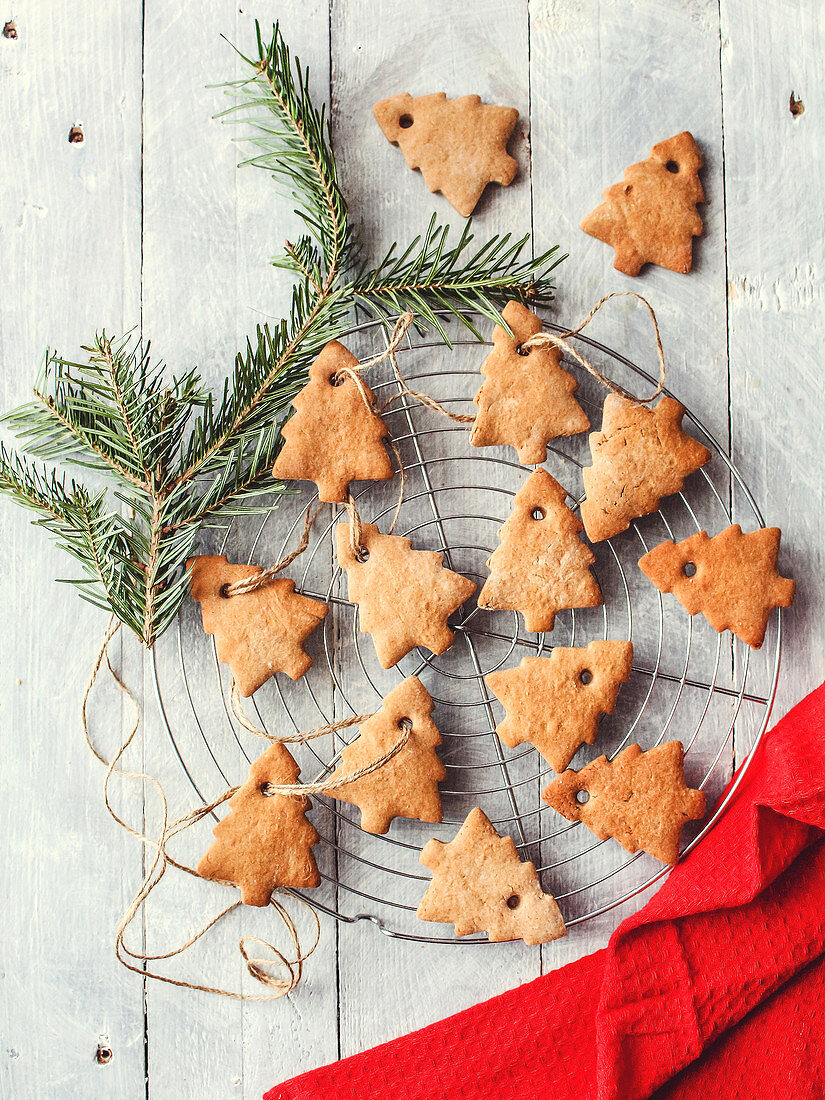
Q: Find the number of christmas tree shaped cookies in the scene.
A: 14